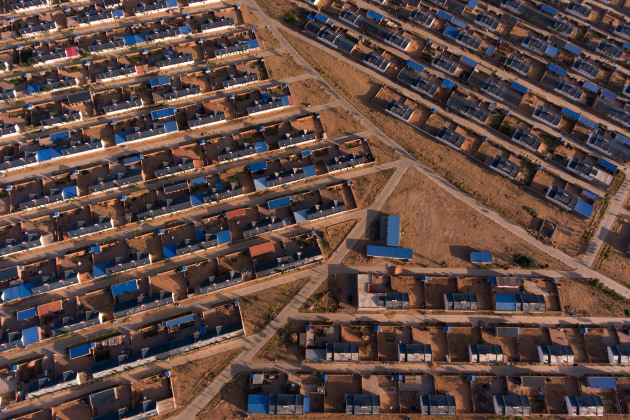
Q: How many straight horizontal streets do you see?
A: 3